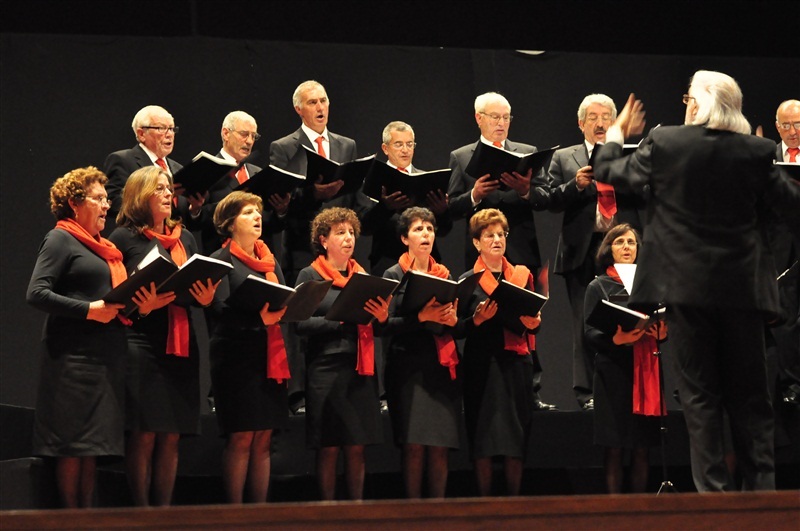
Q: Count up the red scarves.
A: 7